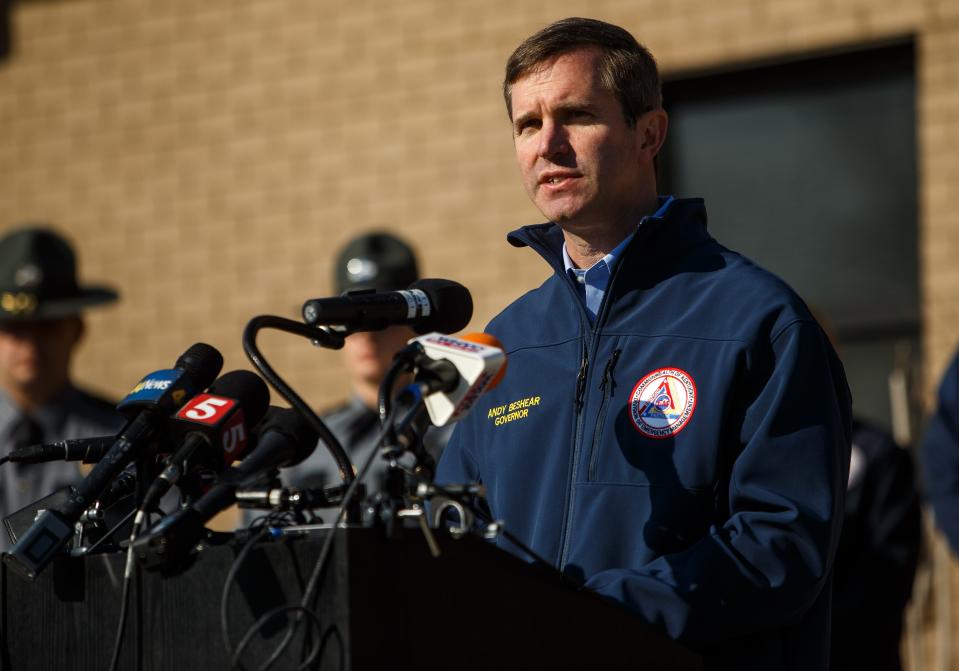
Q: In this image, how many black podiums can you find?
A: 1